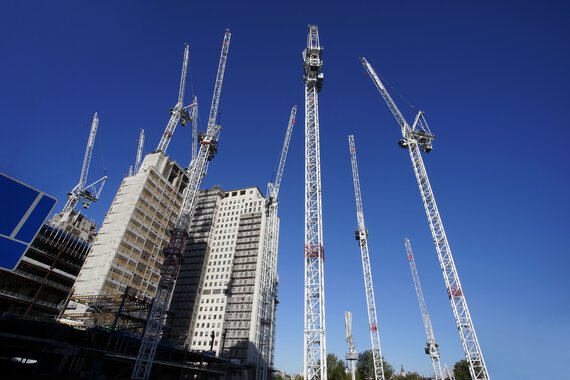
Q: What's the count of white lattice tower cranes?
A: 11